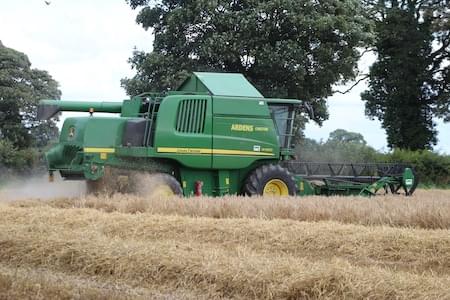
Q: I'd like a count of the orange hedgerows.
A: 0